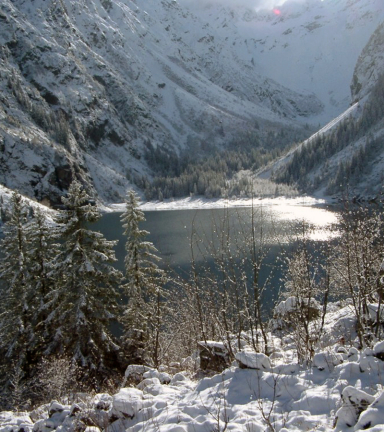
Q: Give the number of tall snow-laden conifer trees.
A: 4